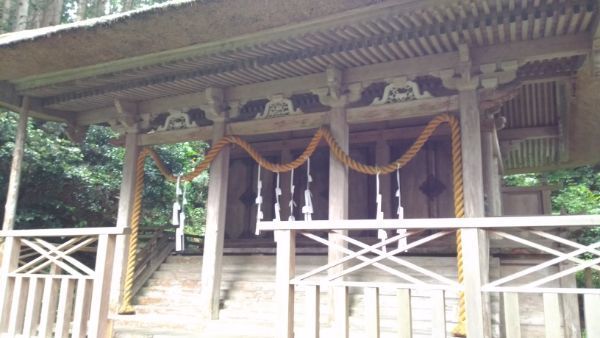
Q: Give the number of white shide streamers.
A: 8